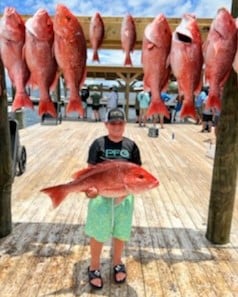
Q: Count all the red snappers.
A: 9